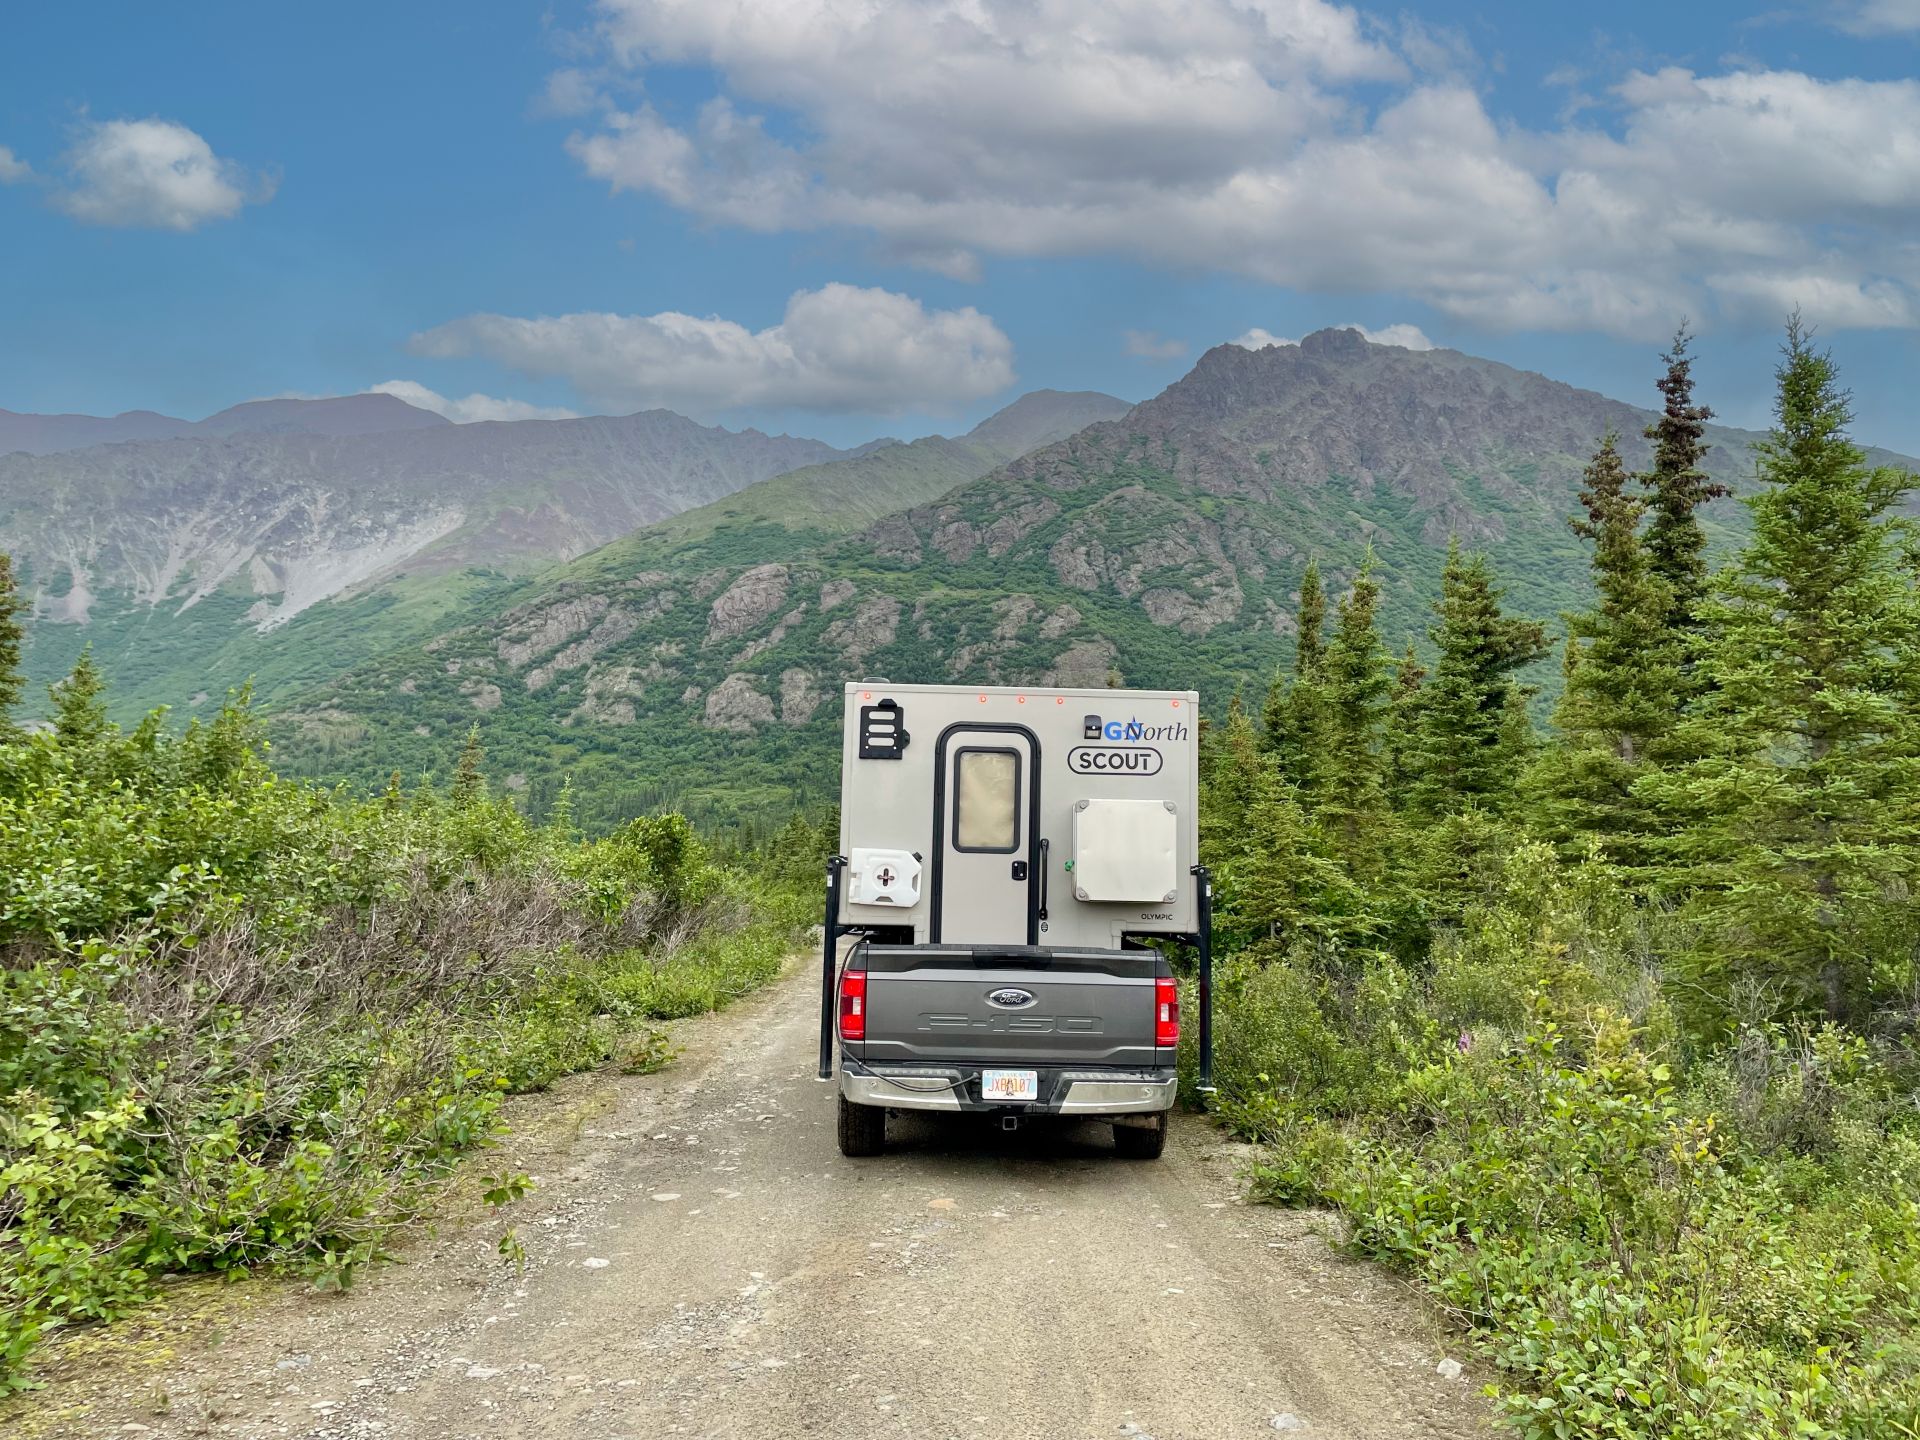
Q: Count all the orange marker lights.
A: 5